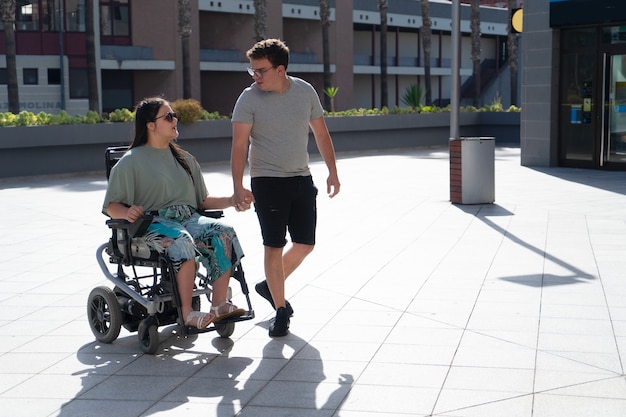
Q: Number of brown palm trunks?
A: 9